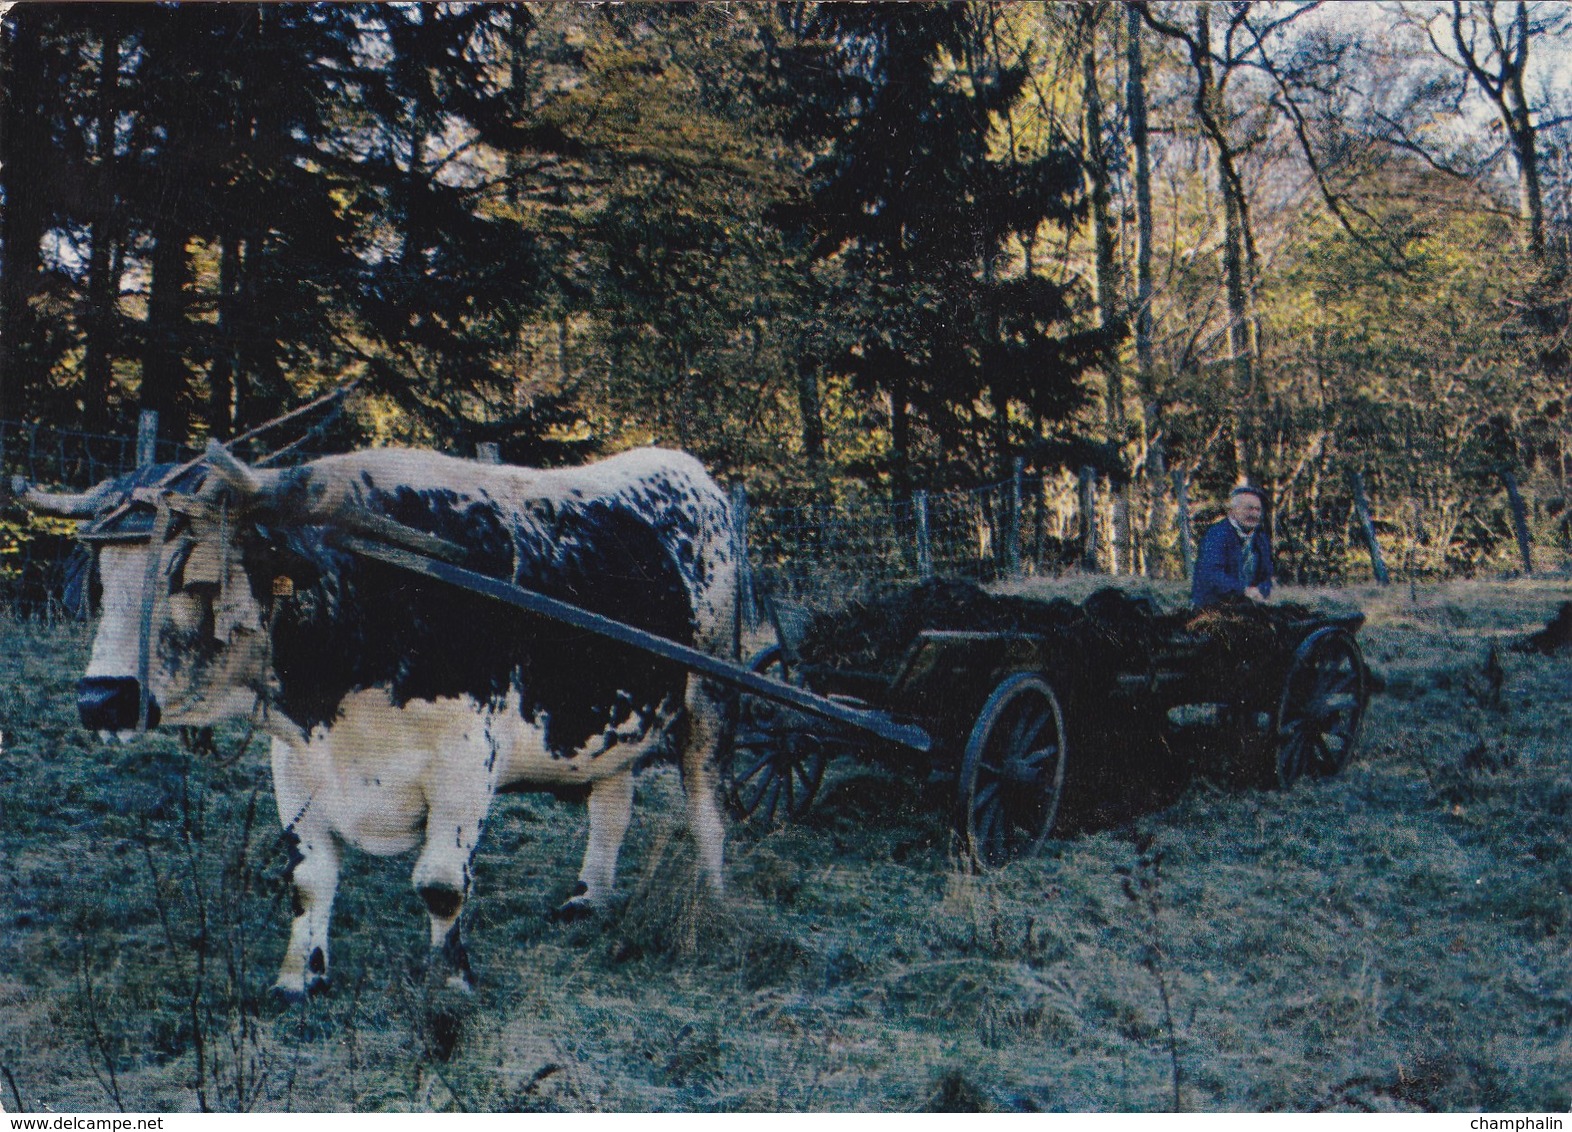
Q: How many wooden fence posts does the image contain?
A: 9